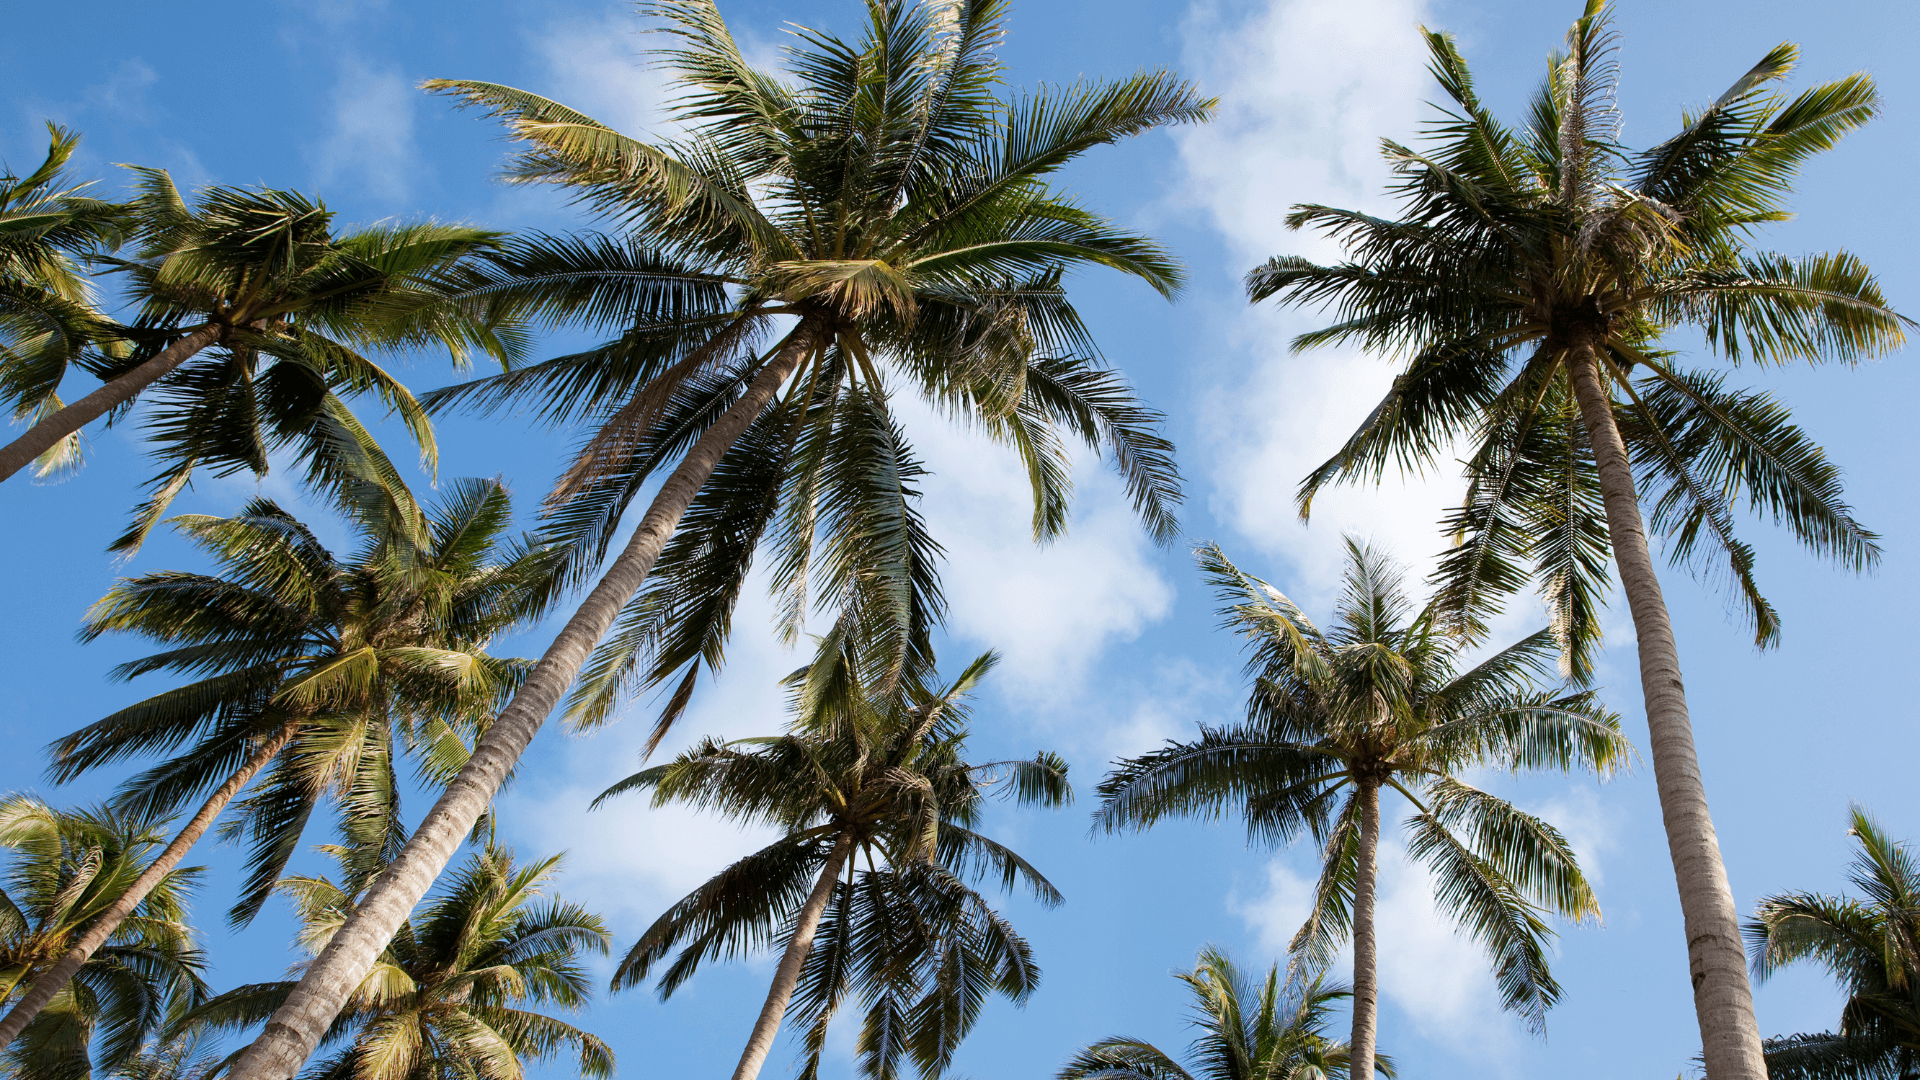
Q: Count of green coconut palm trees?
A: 11